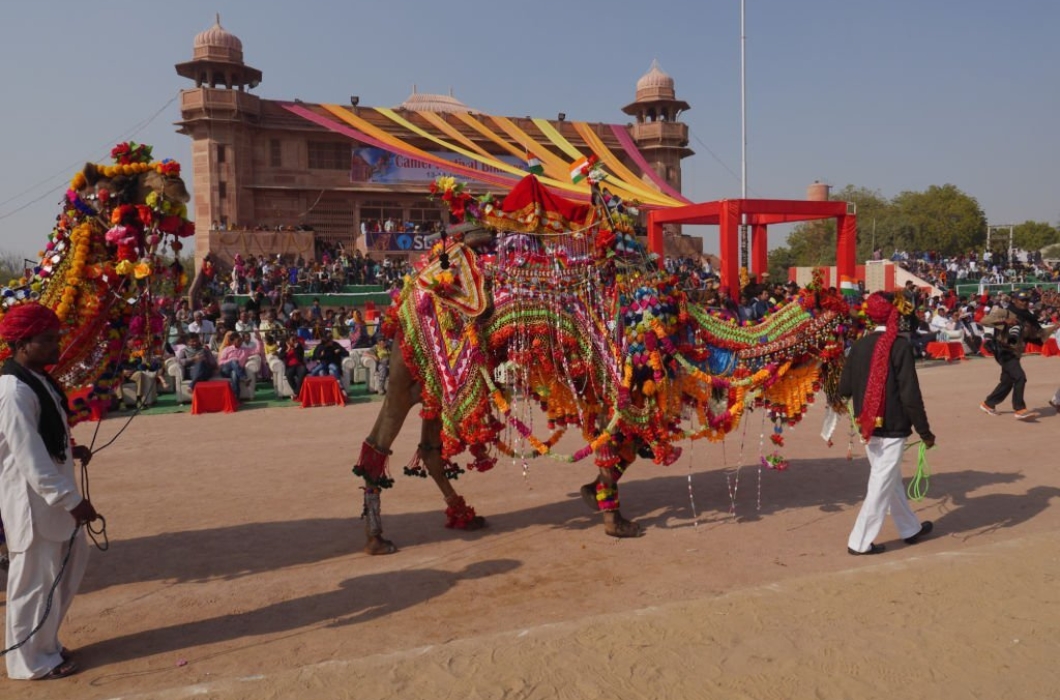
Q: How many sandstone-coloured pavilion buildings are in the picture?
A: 1